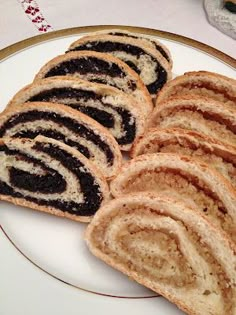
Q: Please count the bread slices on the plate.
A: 11